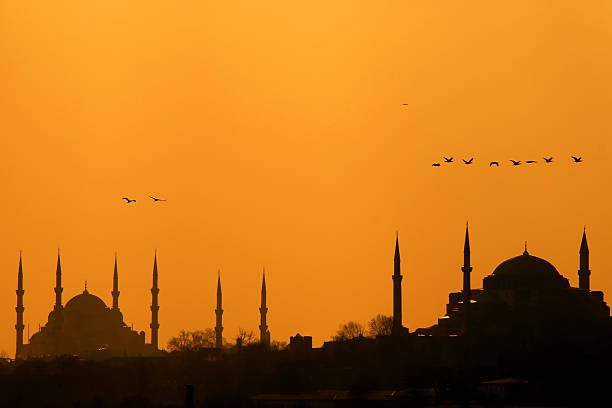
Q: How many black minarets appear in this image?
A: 9